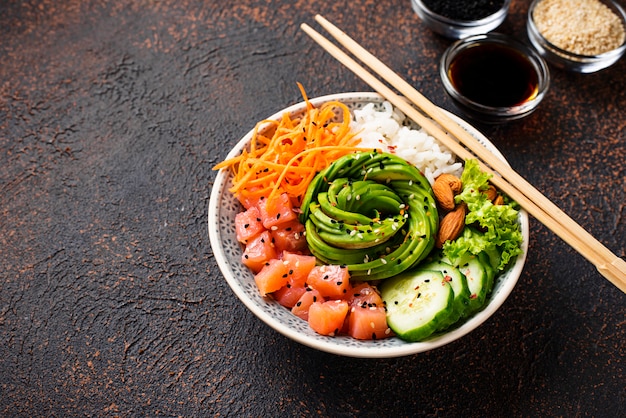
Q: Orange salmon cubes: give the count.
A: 13